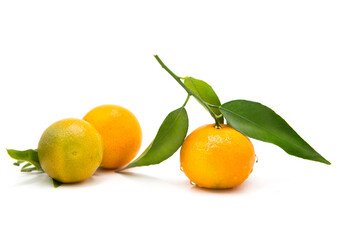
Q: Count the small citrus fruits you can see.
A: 3